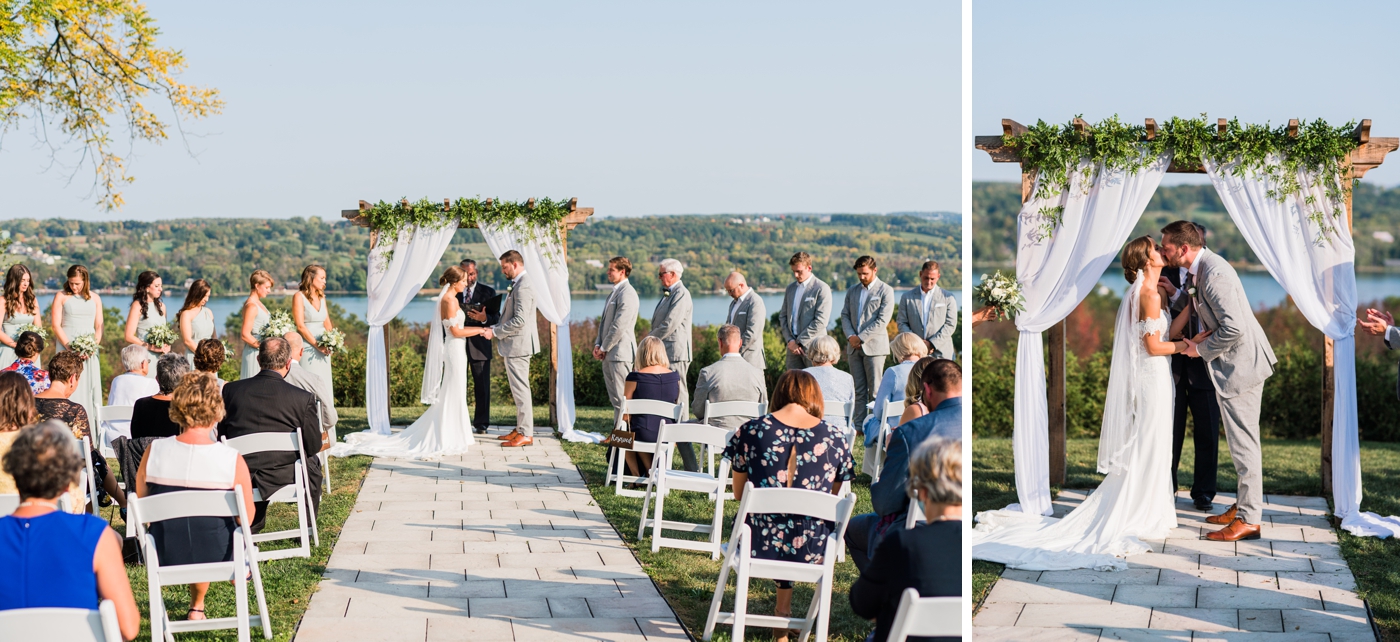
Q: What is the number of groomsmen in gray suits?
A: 6